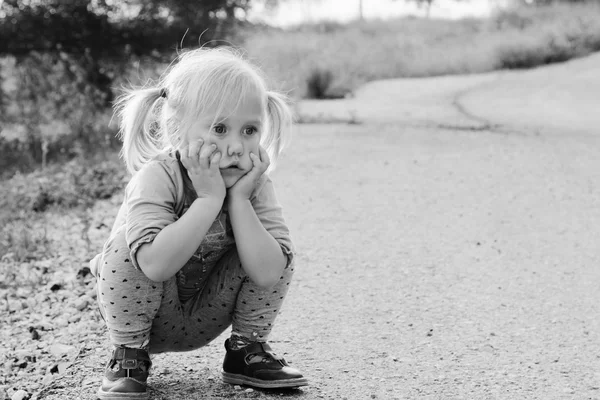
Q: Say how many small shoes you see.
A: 2